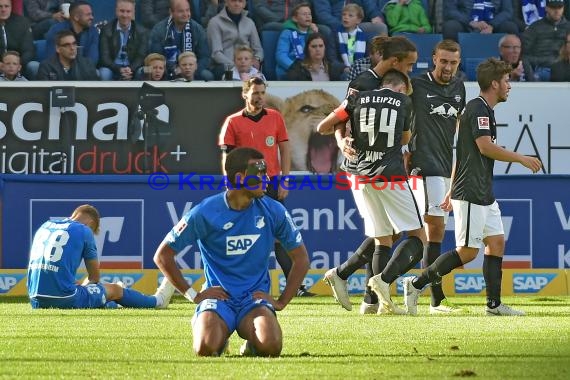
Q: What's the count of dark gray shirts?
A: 4